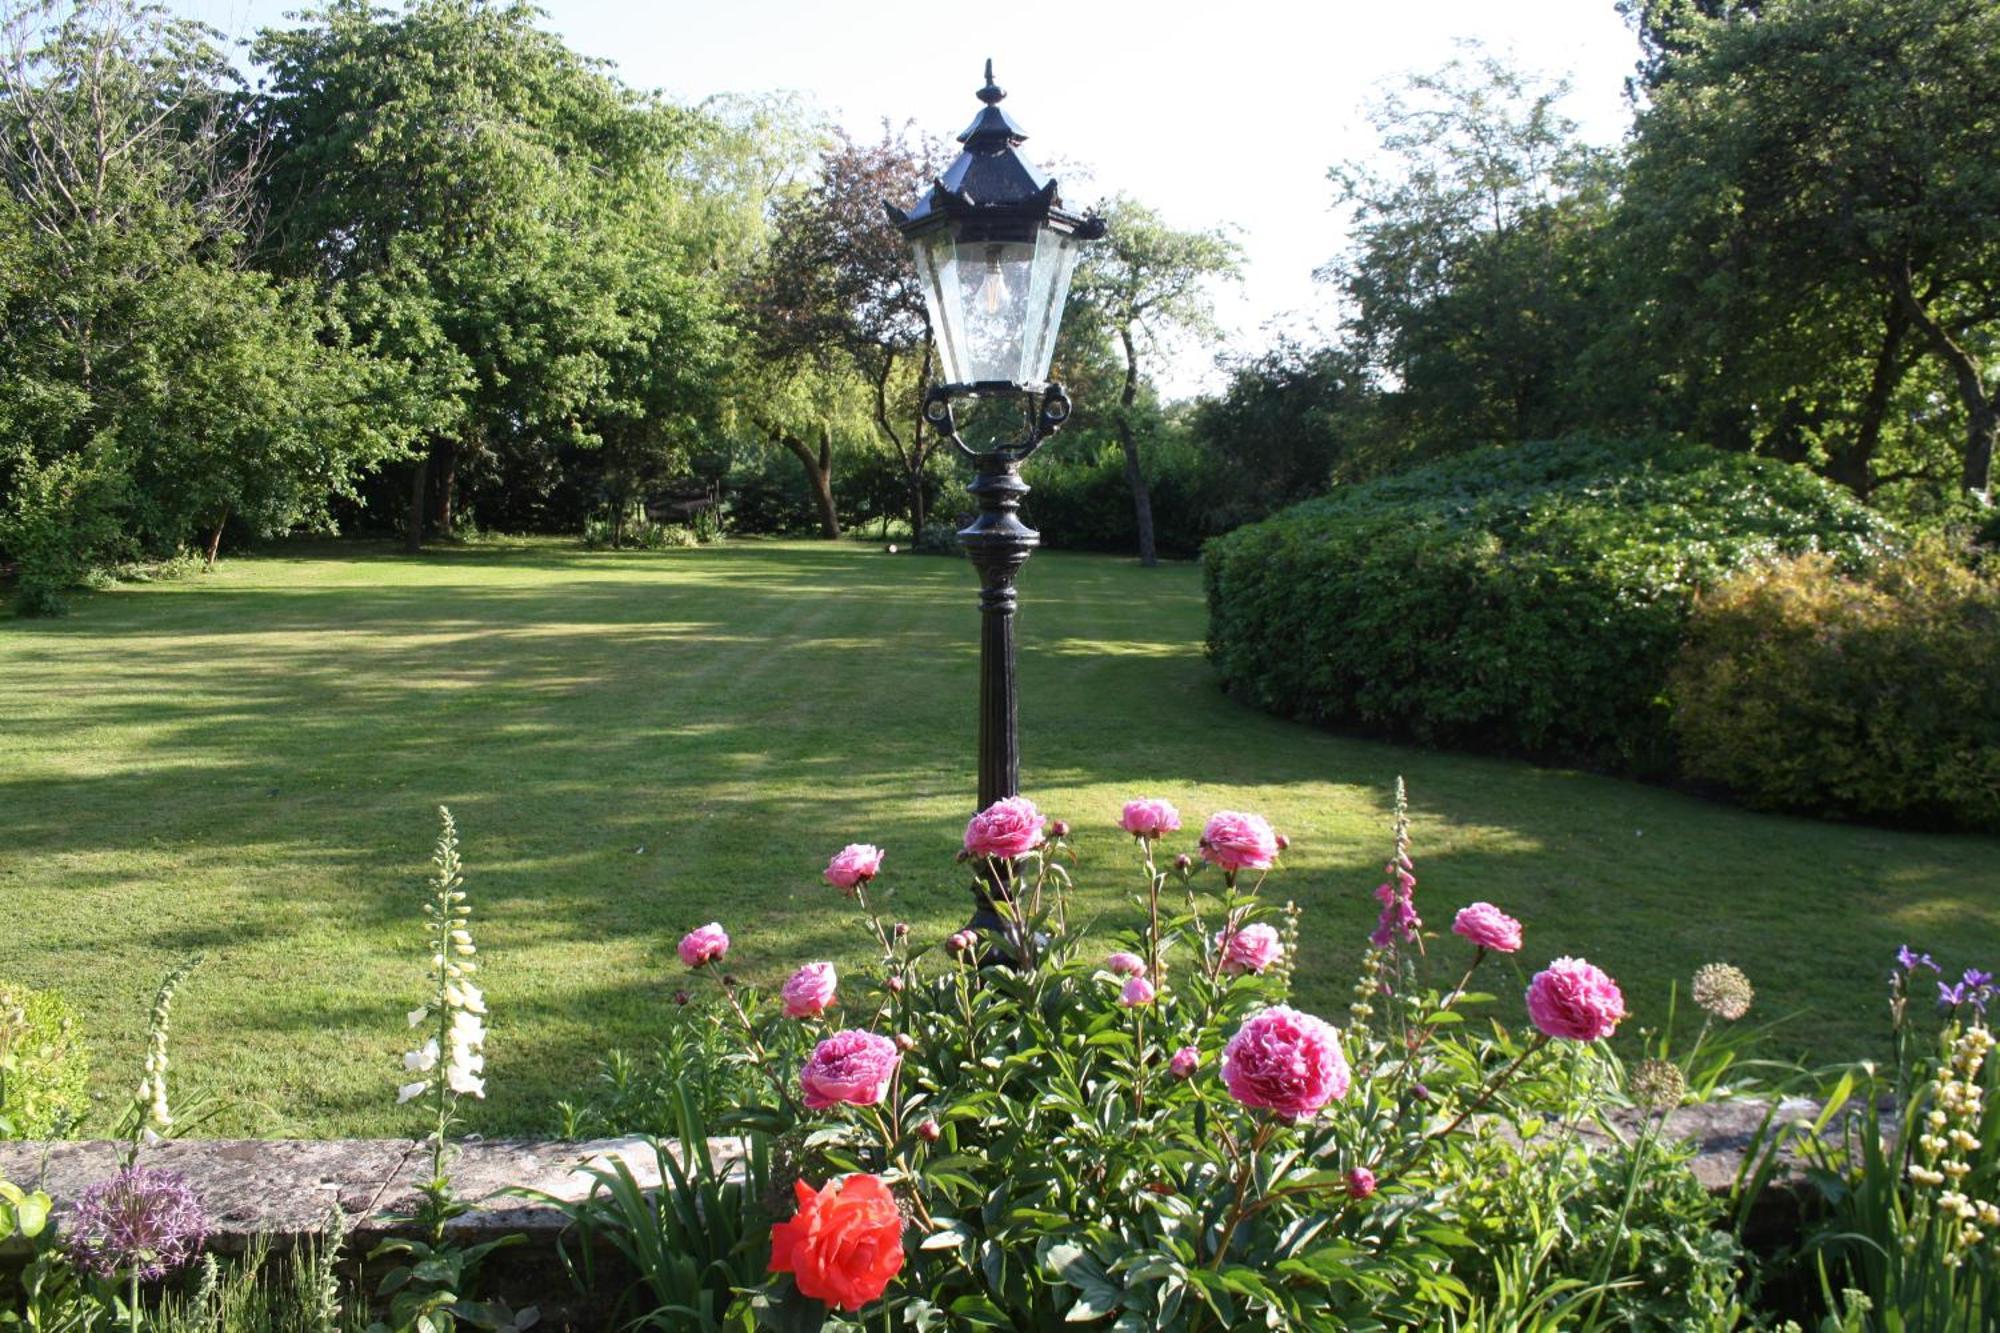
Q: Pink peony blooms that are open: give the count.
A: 11